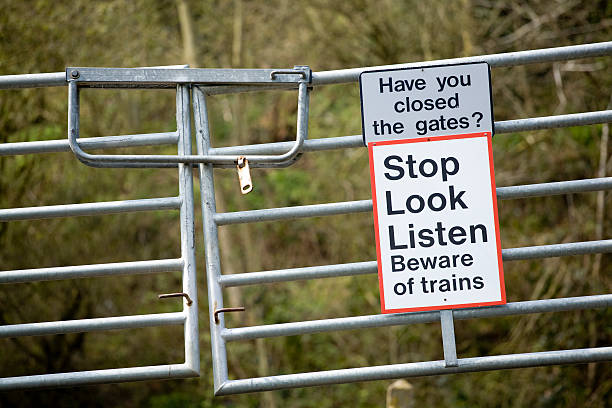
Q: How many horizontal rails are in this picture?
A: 12